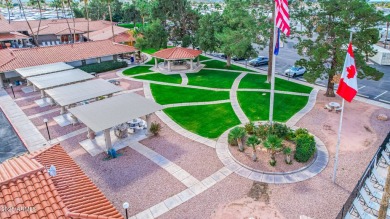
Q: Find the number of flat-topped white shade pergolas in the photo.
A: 4